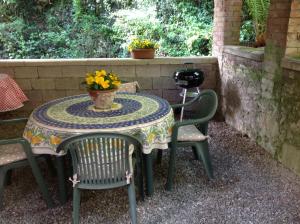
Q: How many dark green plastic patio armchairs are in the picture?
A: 3